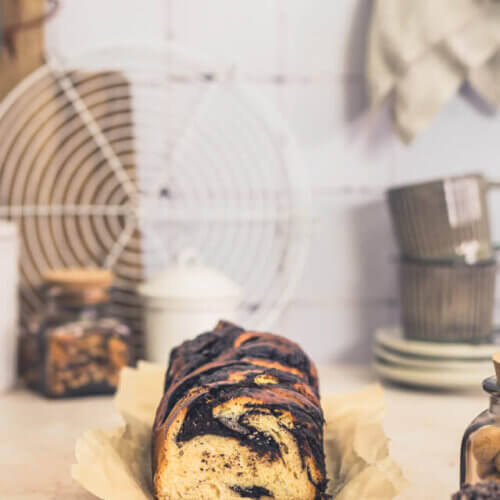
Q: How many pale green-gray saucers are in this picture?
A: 3